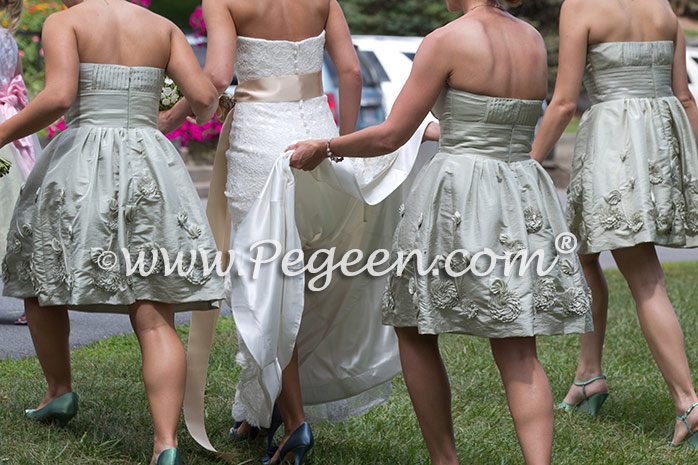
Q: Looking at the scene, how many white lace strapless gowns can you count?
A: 1